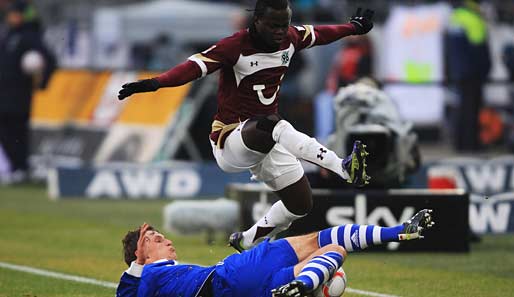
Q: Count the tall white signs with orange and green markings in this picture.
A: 1